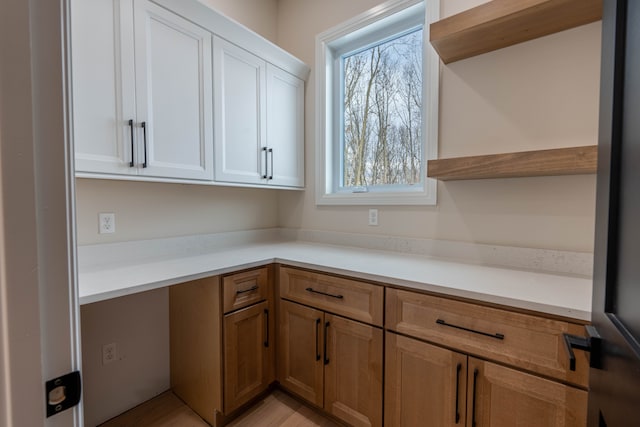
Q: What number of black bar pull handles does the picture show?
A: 12